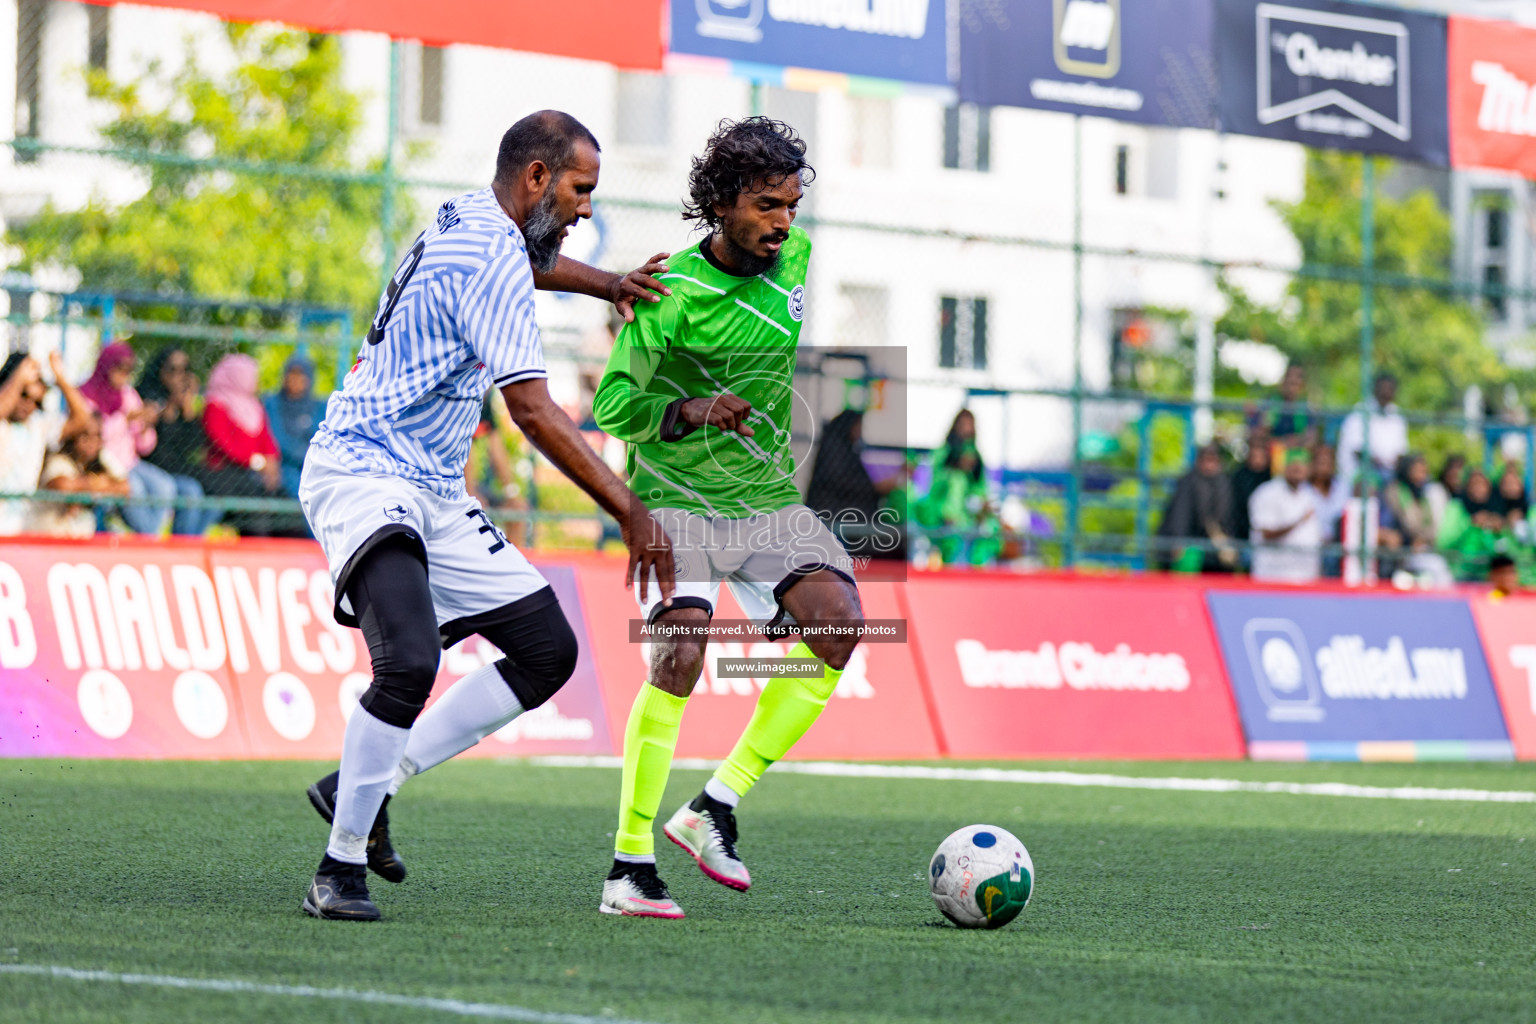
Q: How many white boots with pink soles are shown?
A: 2